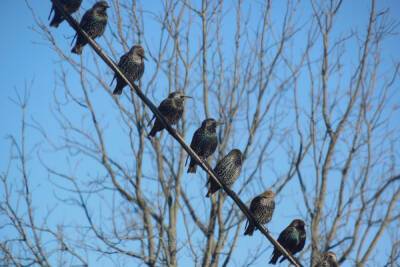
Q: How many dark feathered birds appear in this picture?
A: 9